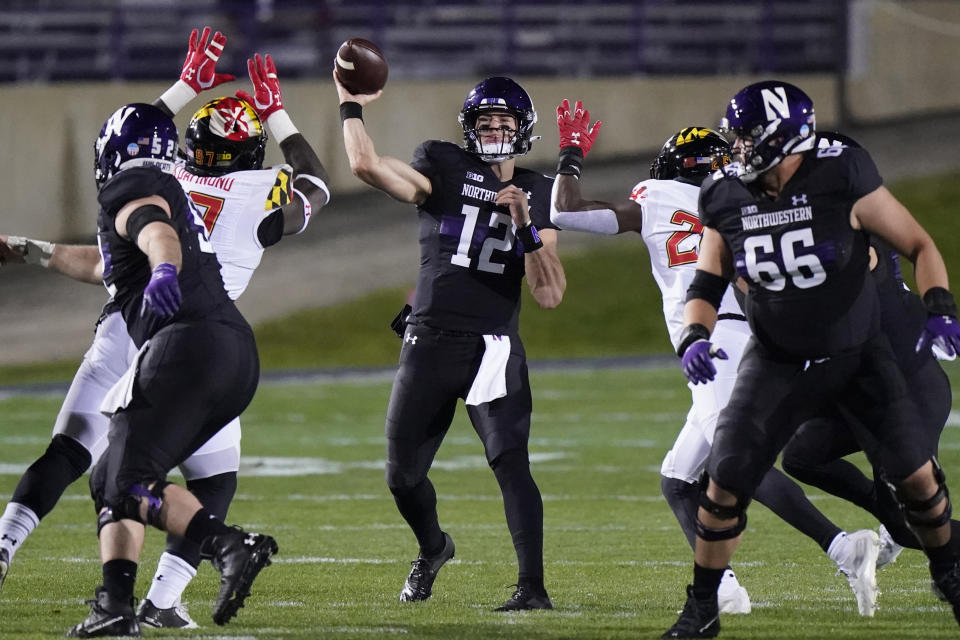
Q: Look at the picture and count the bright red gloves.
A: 3